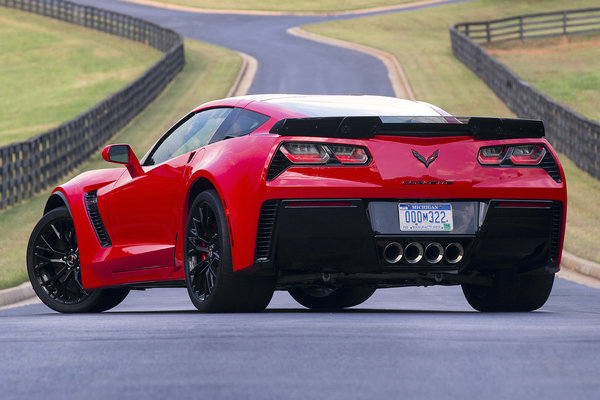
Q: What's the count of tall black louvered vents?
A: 3